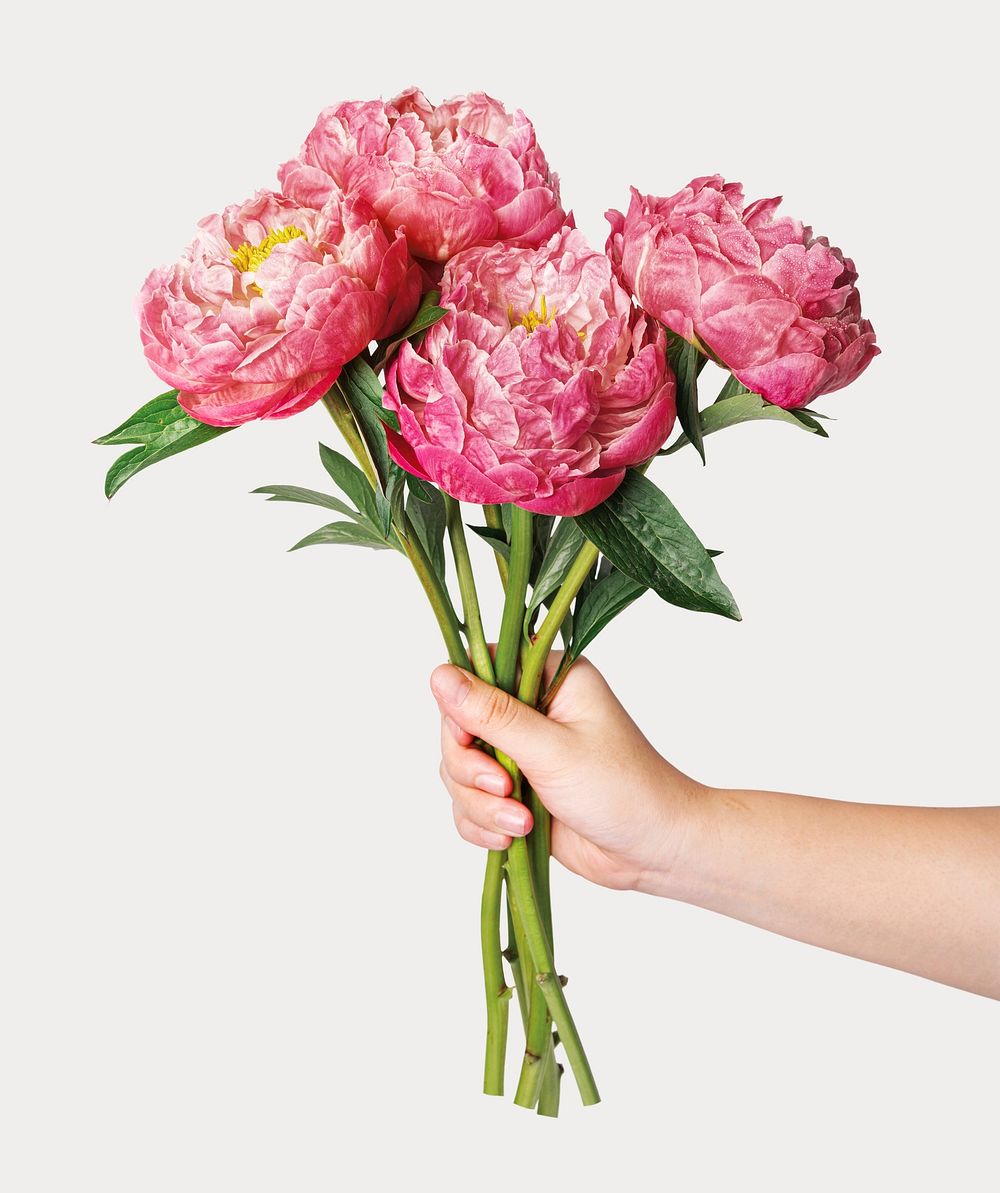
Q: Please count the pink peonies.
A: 4